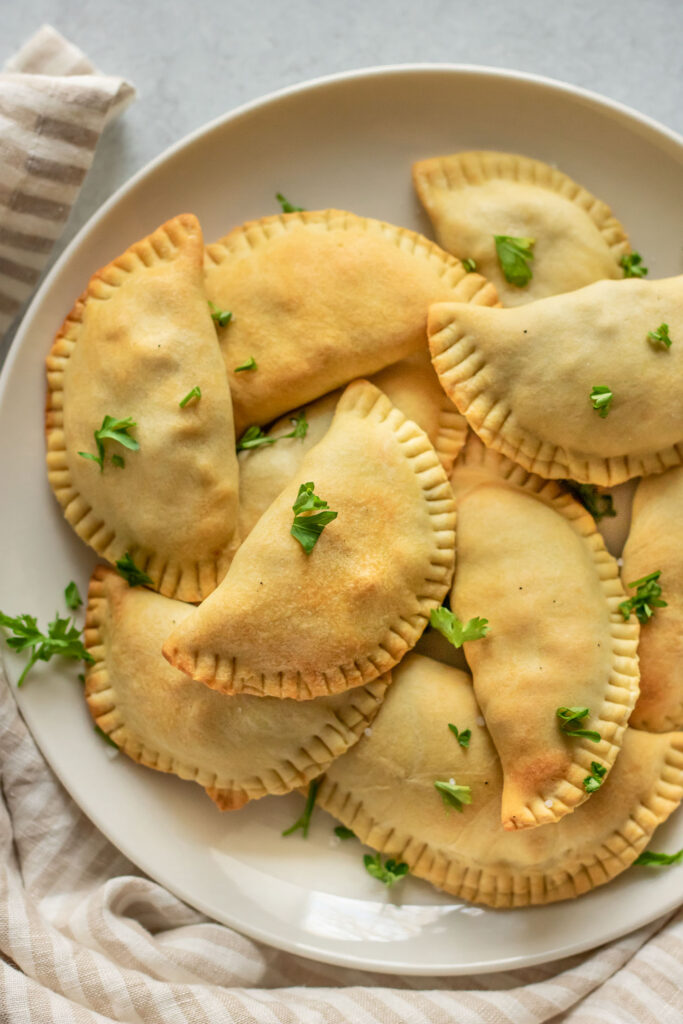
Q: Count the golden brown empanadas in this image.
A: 10